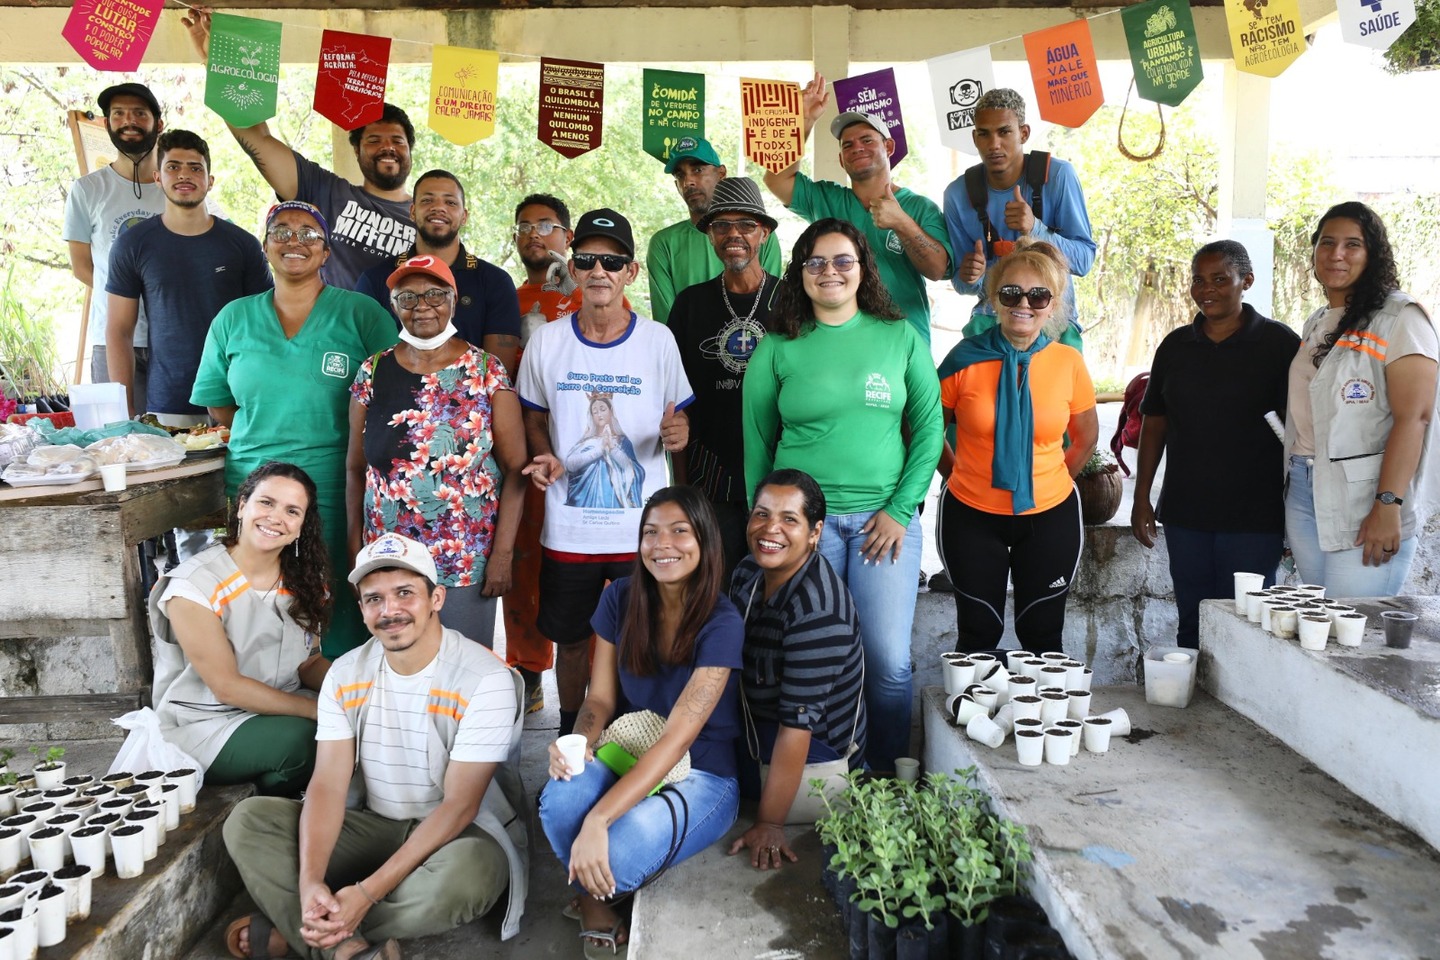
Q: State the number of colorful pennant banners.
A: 13